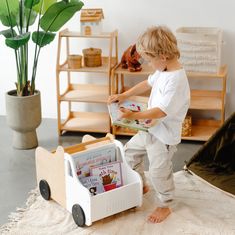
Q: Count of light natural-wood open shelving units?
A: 2